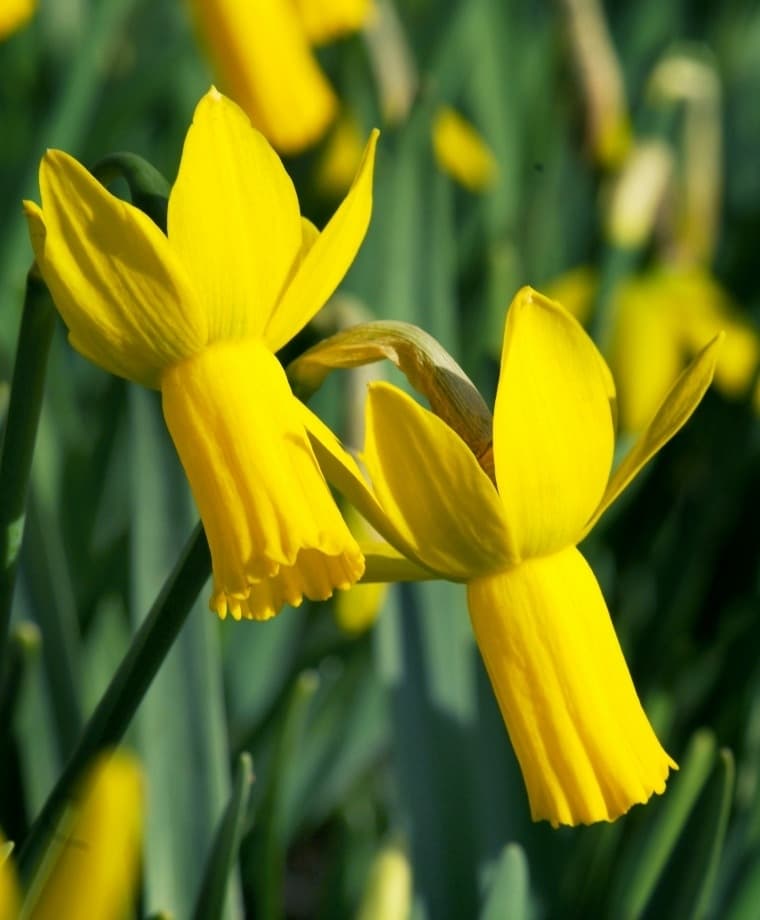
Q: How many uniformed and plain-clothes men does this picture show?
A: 0